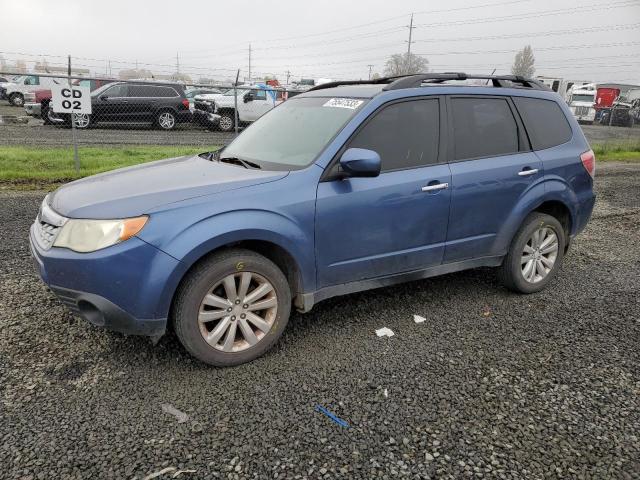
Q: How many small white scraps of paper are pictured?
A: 2